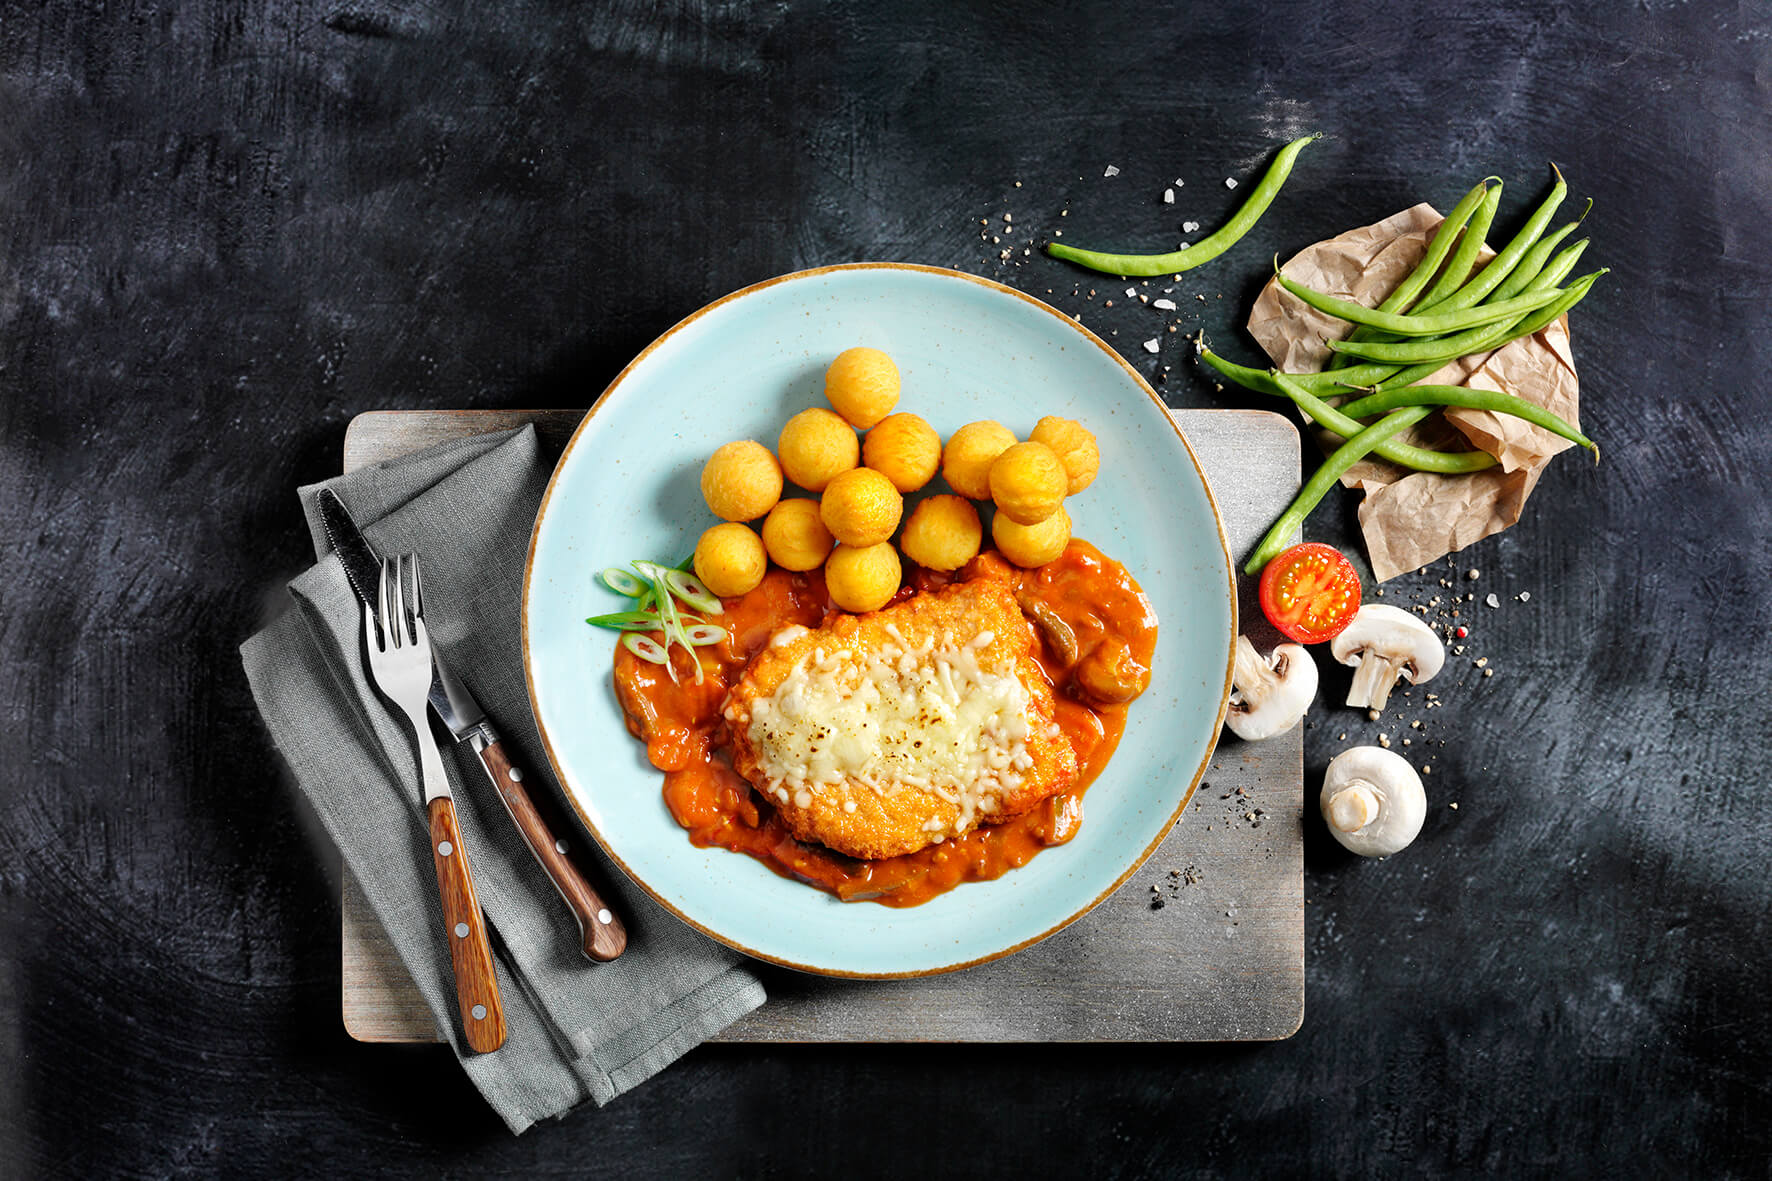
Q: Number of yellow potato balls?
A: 13